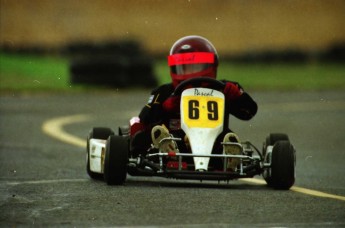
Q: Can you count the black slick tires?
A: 4